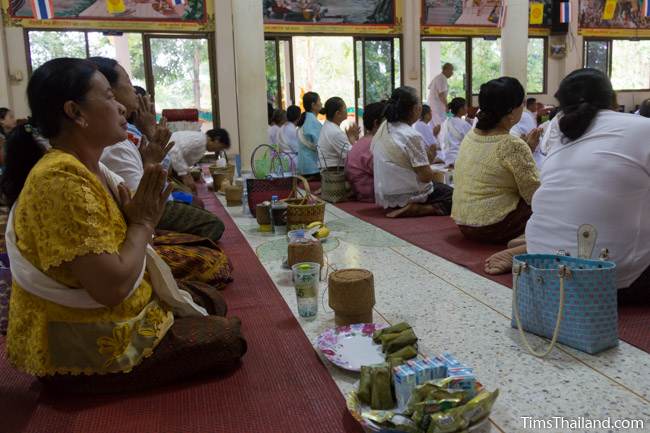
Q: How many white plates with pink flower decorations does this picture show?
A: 1